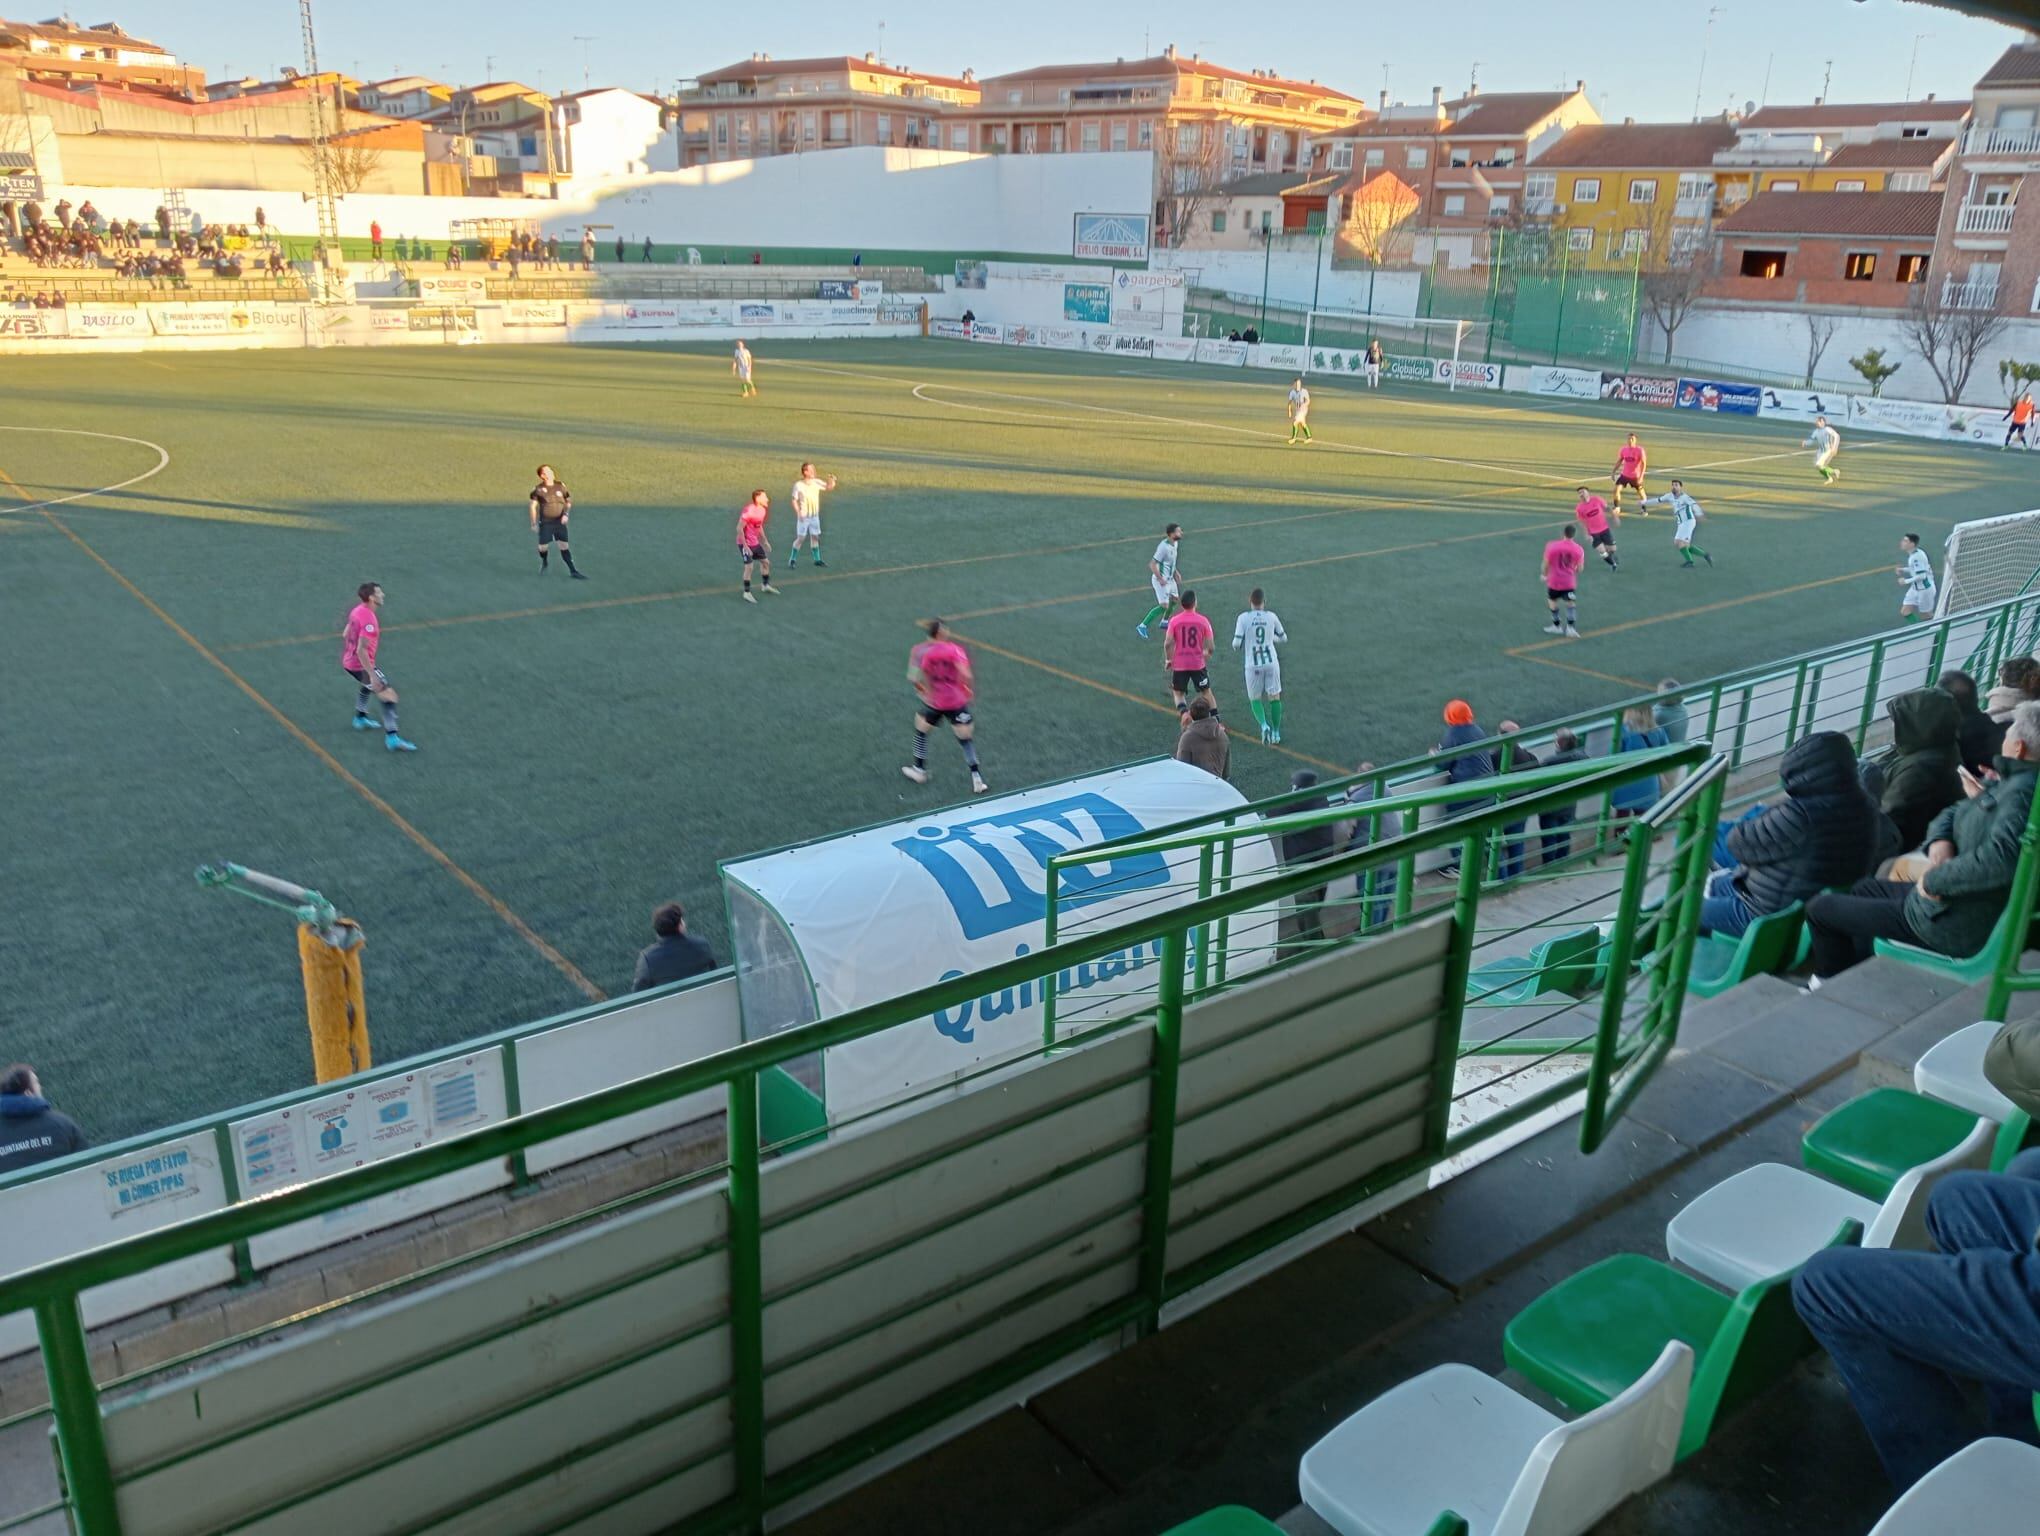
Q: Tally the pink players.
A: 7